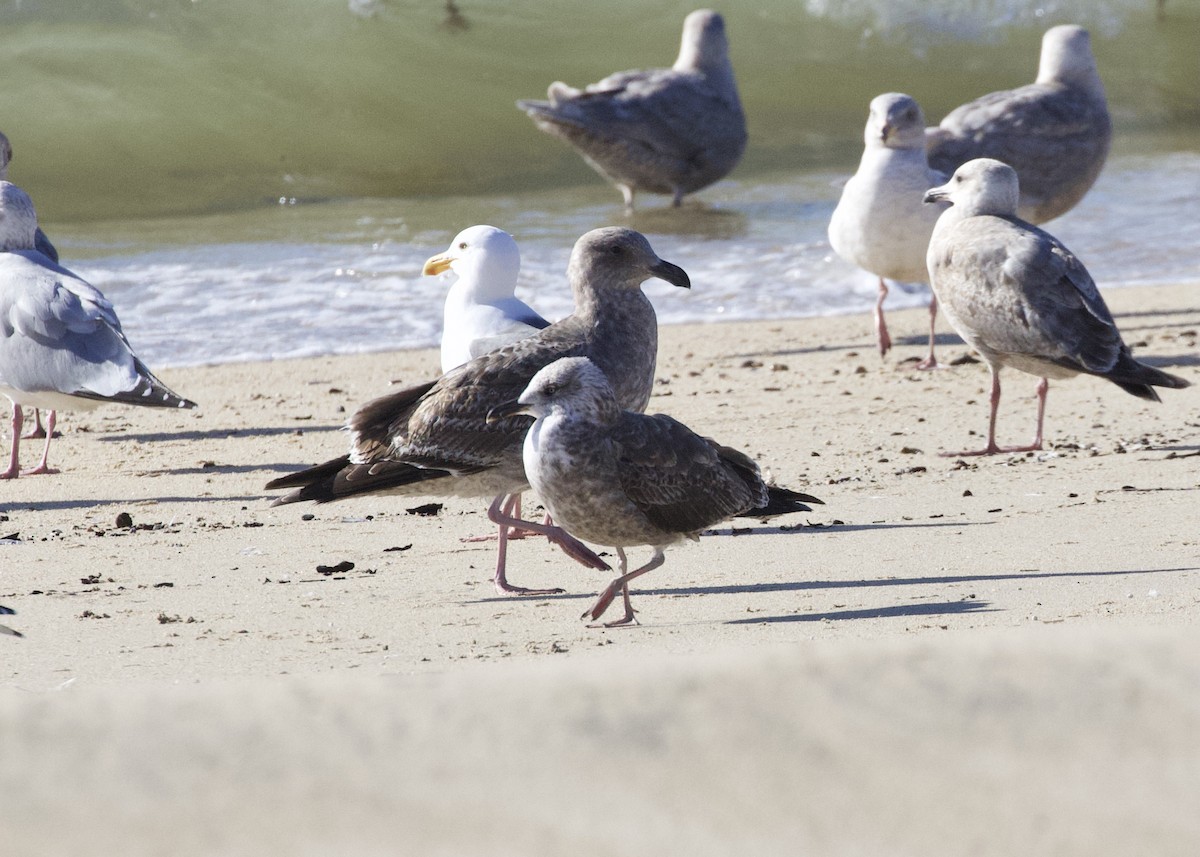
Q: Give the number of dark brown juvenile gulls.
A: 2